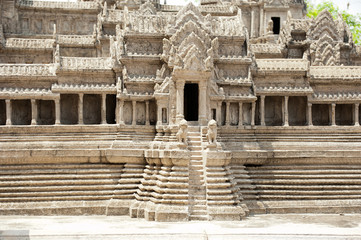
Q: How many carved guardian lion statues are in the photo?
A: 2